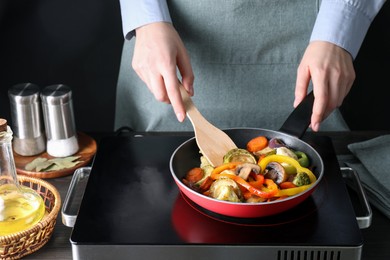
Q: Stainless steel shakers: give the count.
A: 2